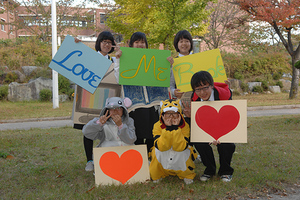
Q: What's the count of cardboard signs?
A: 5